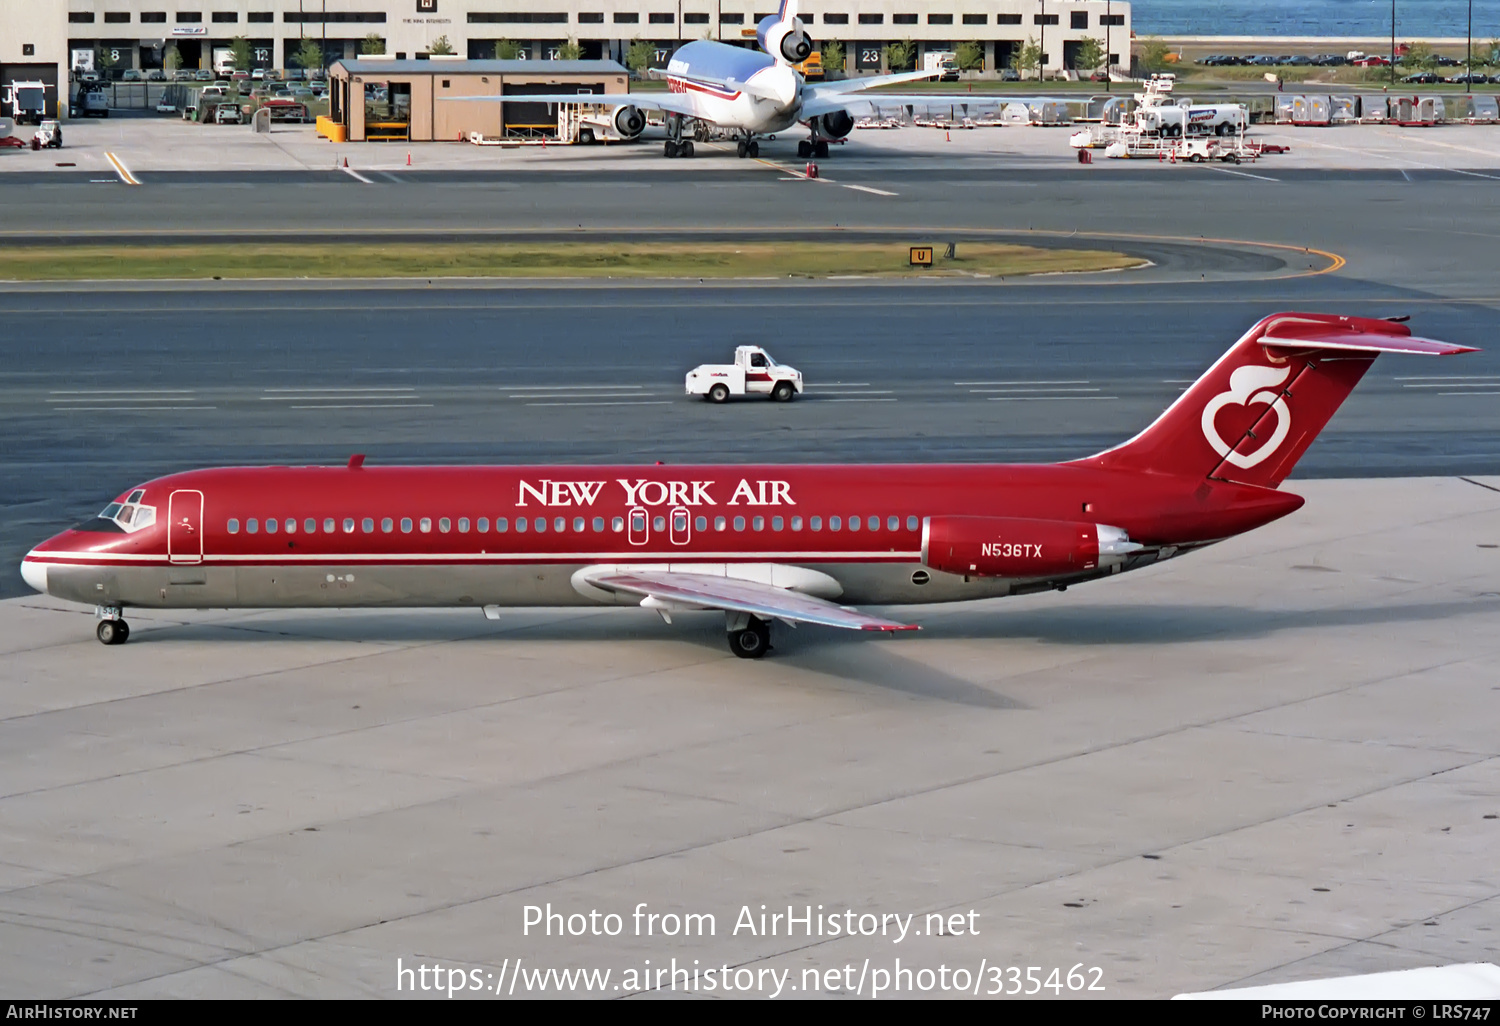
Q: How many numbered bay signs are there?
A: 6